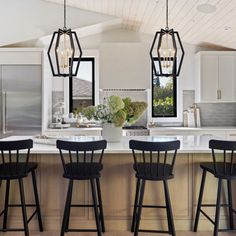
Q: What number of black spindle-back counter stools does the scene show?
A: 4